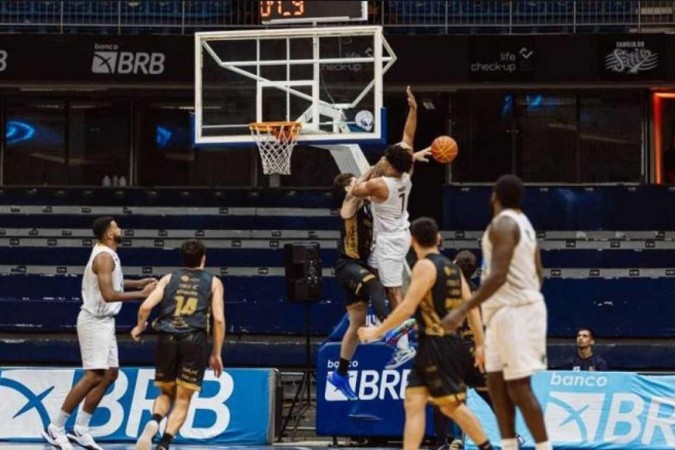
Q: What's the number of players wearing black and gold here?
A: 4